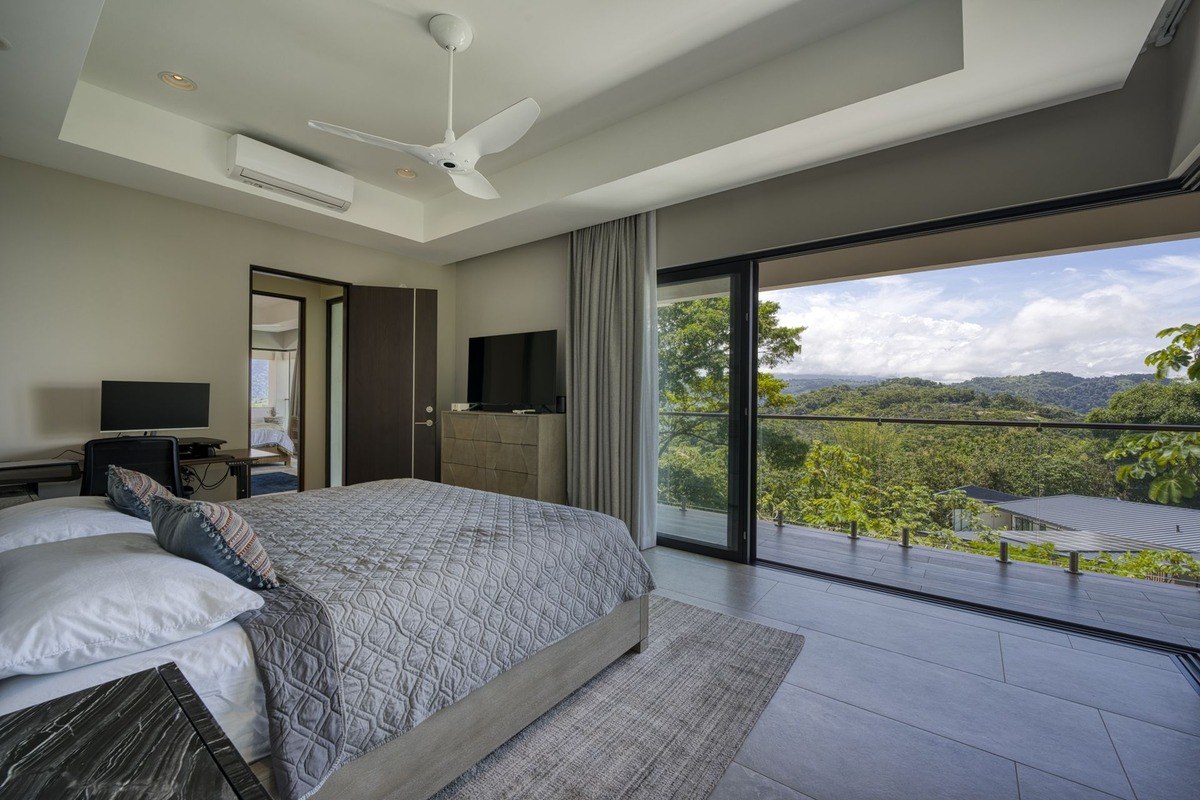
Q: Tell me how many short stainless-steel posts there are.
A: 6